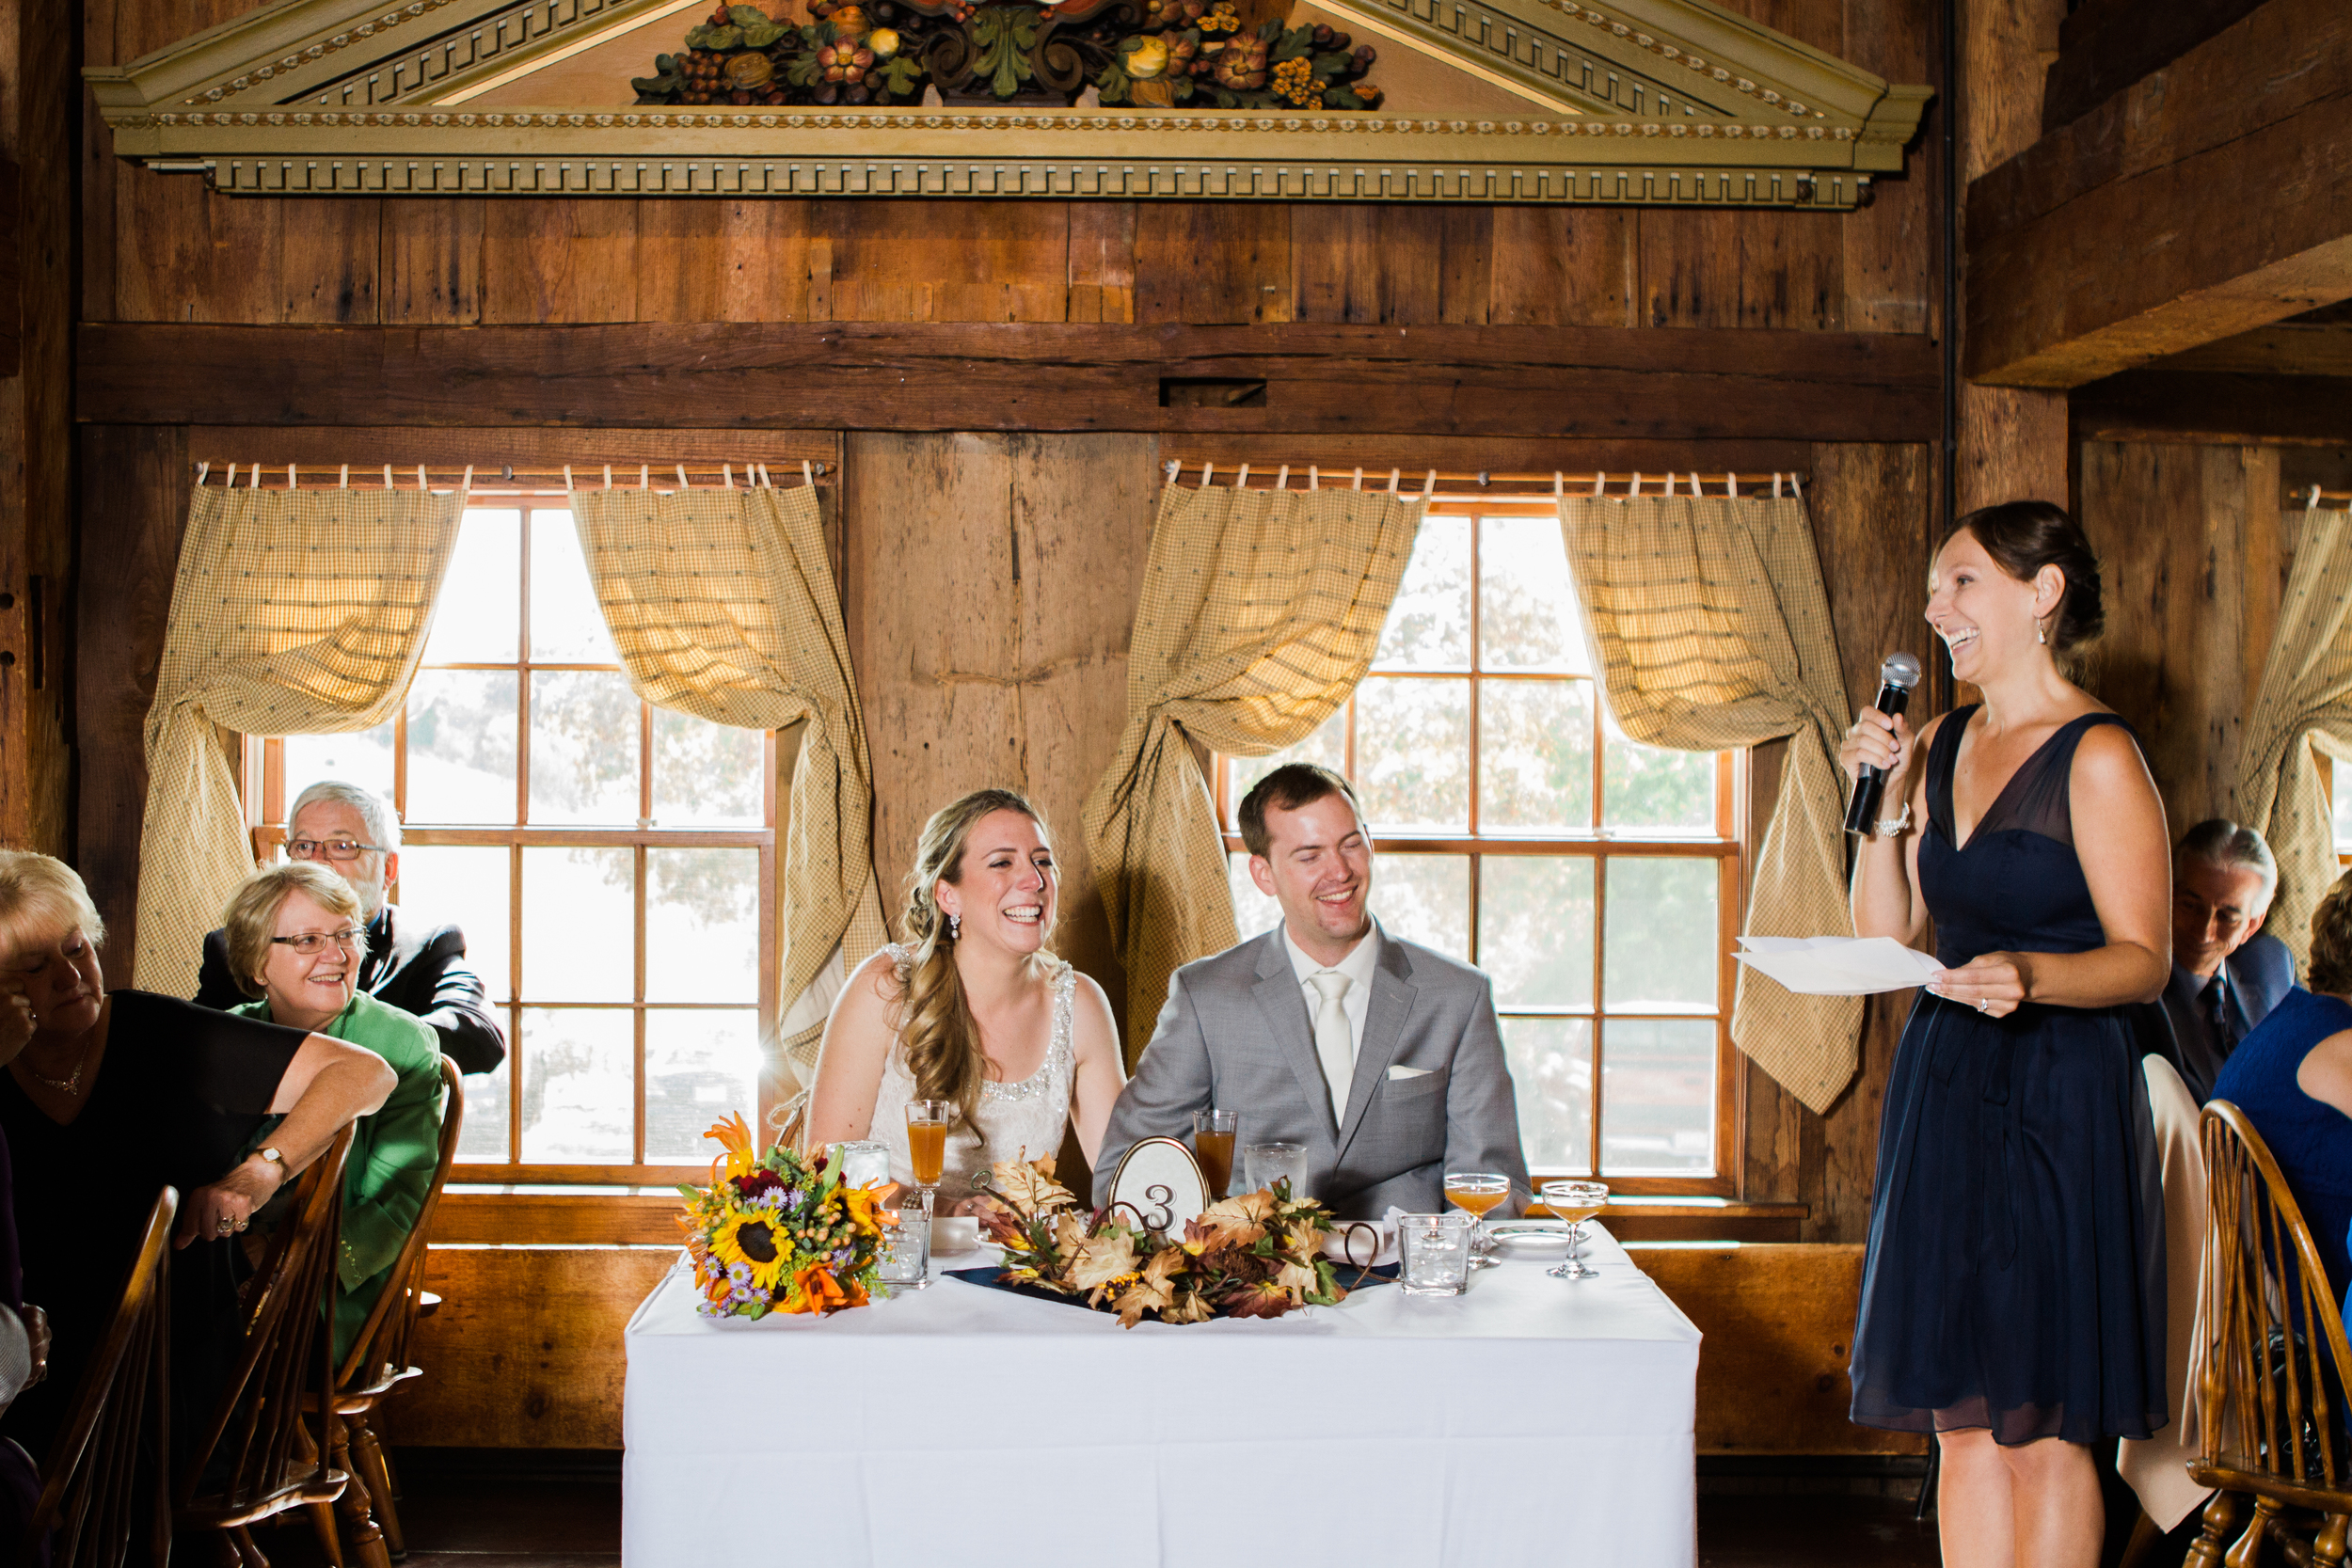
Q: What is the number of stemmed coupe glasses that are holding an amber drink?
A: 2